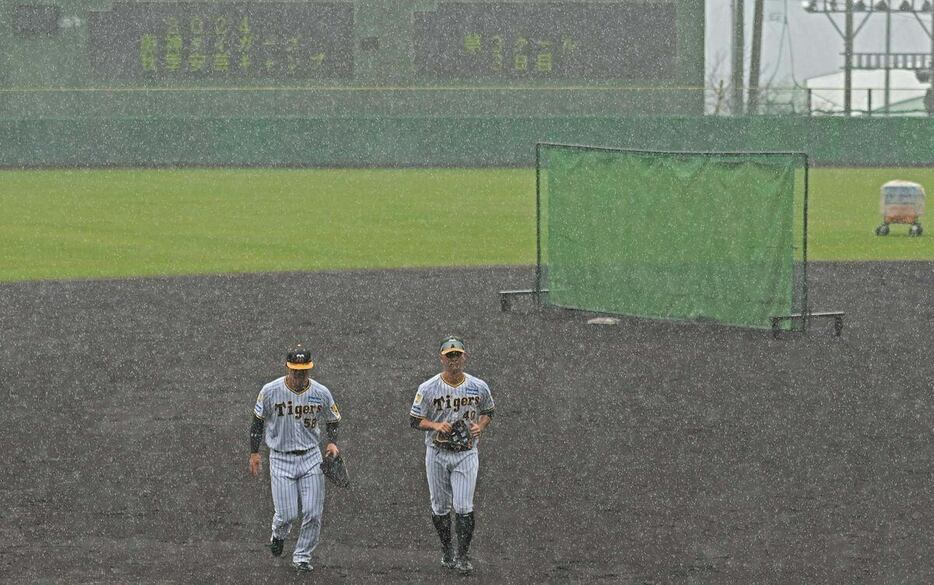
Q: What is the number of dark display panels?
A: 2